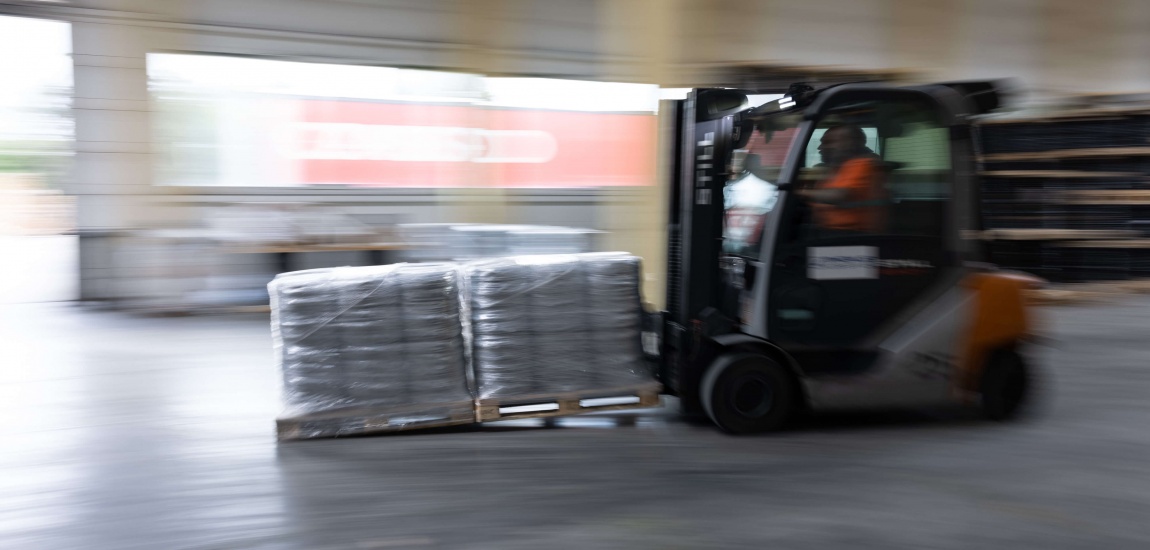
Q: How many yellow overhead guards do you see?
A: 0